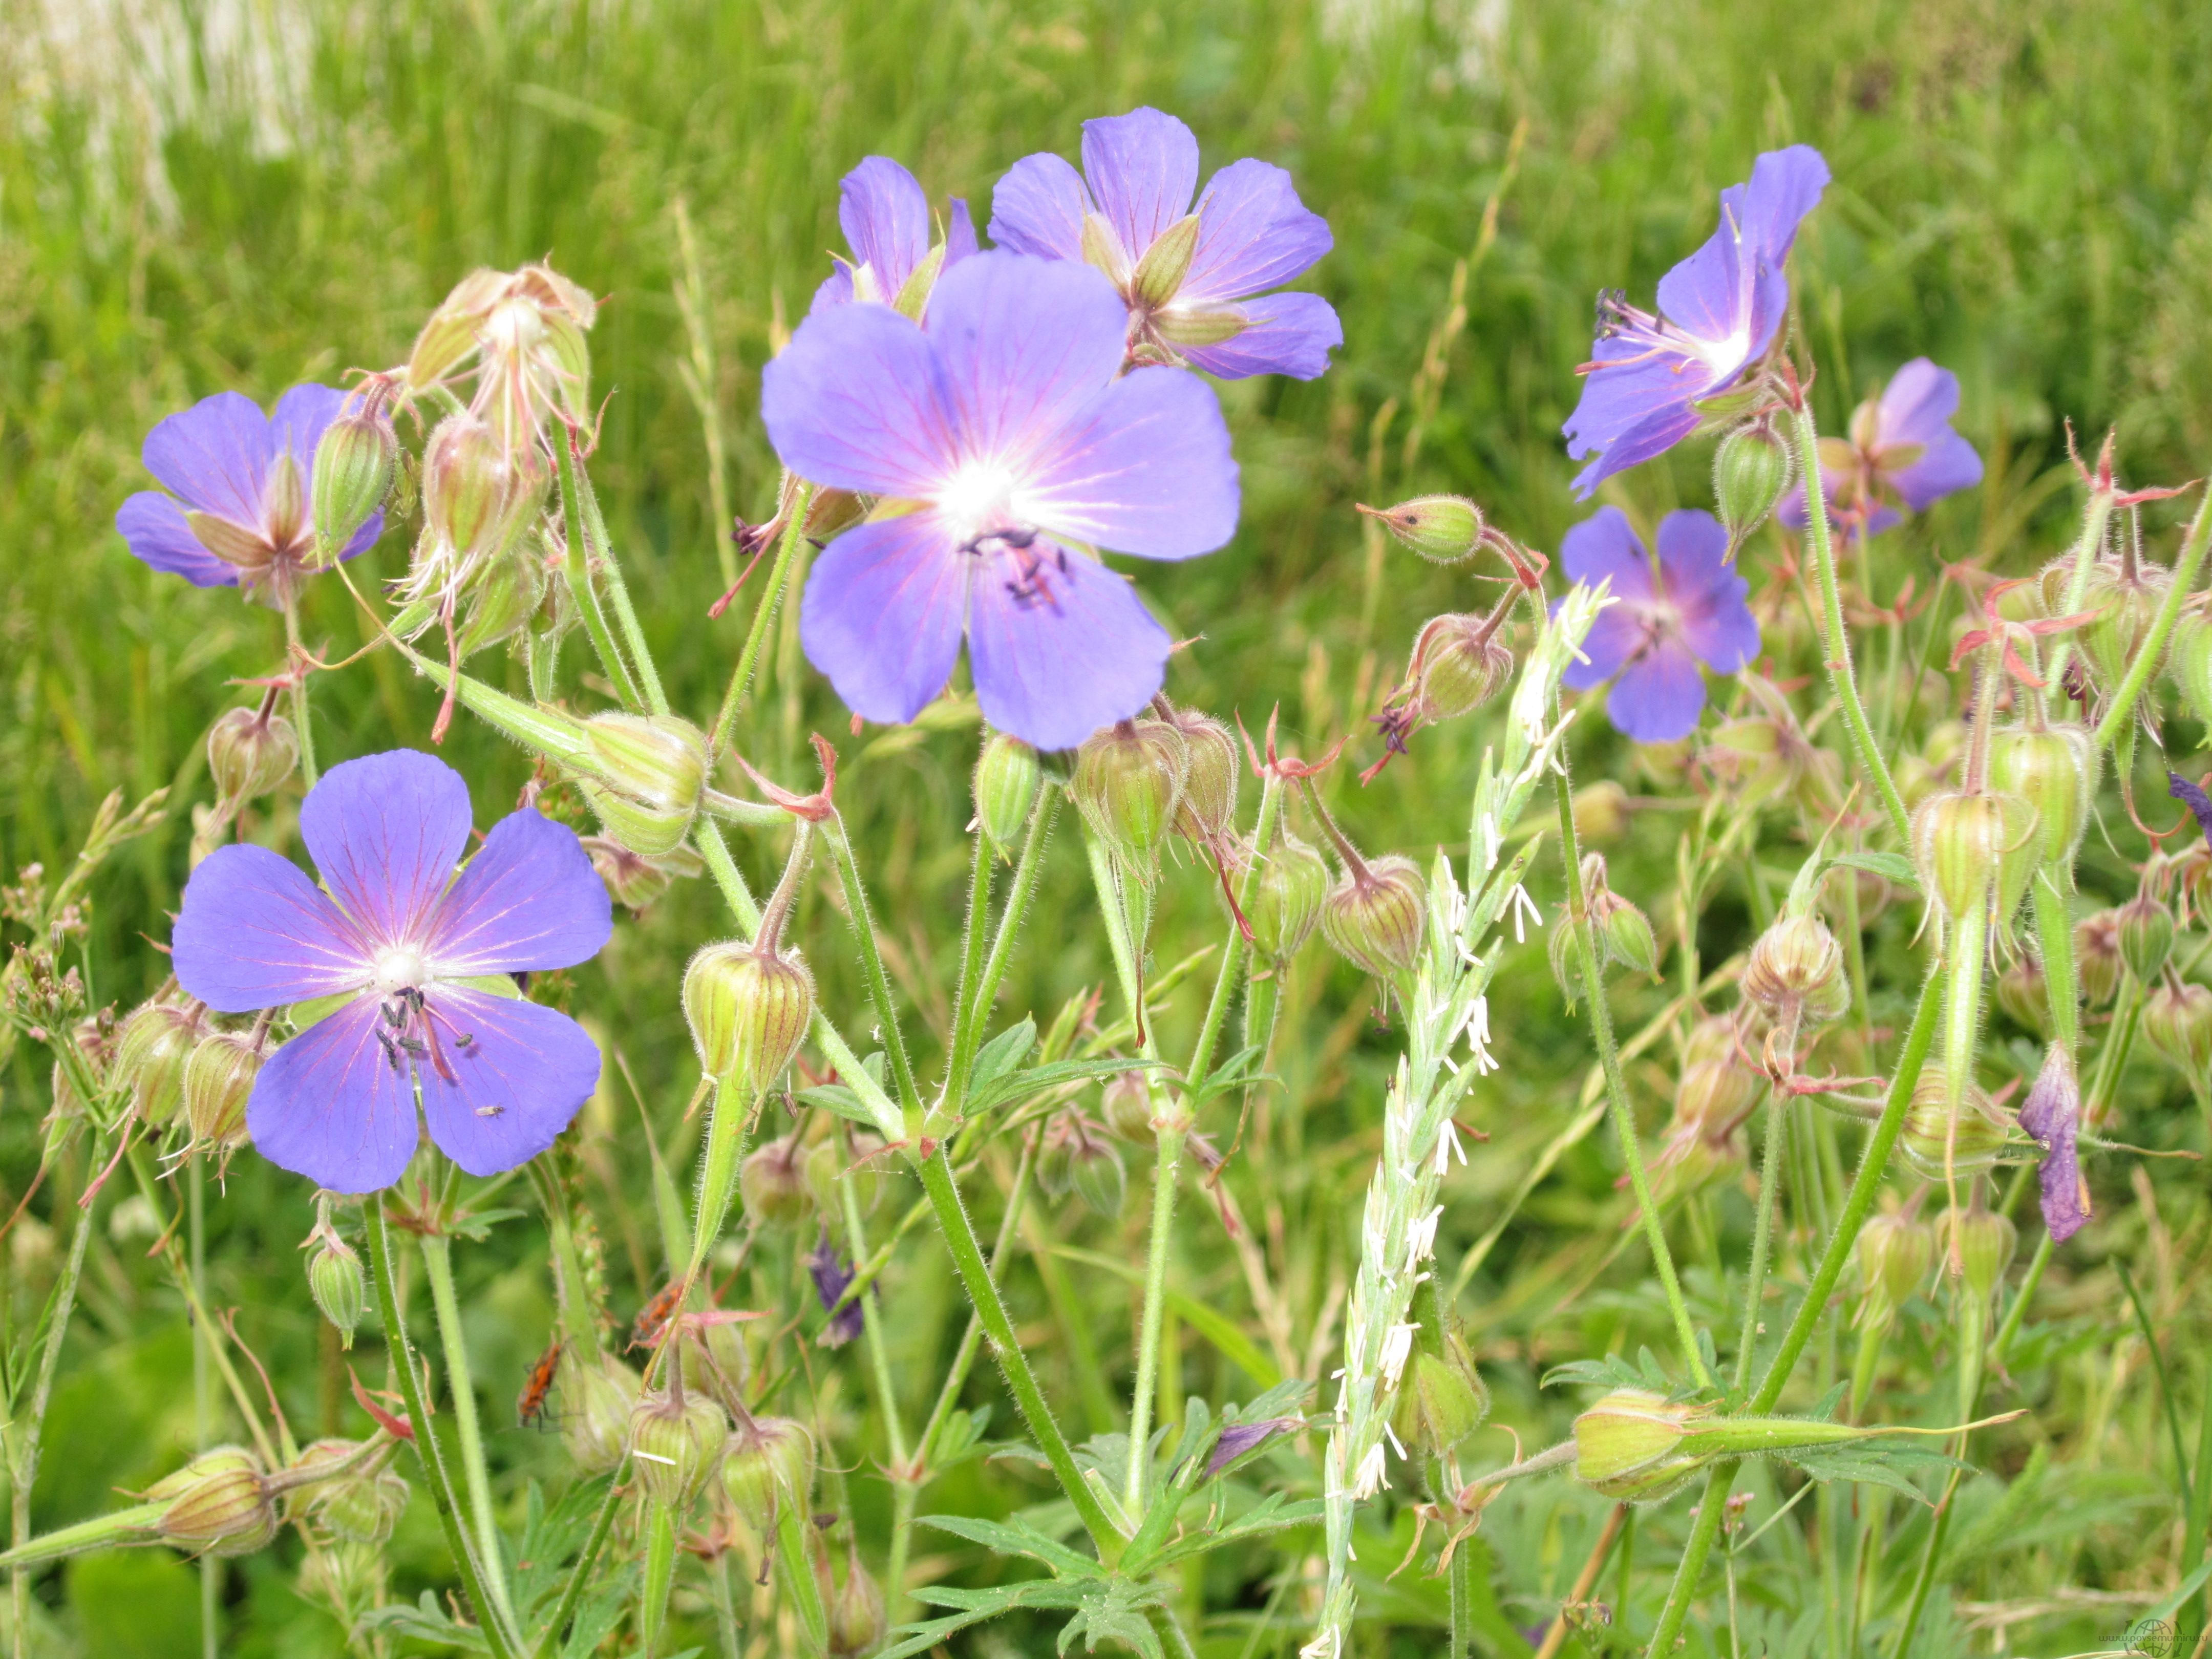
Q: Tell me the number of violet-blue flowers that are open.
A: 8